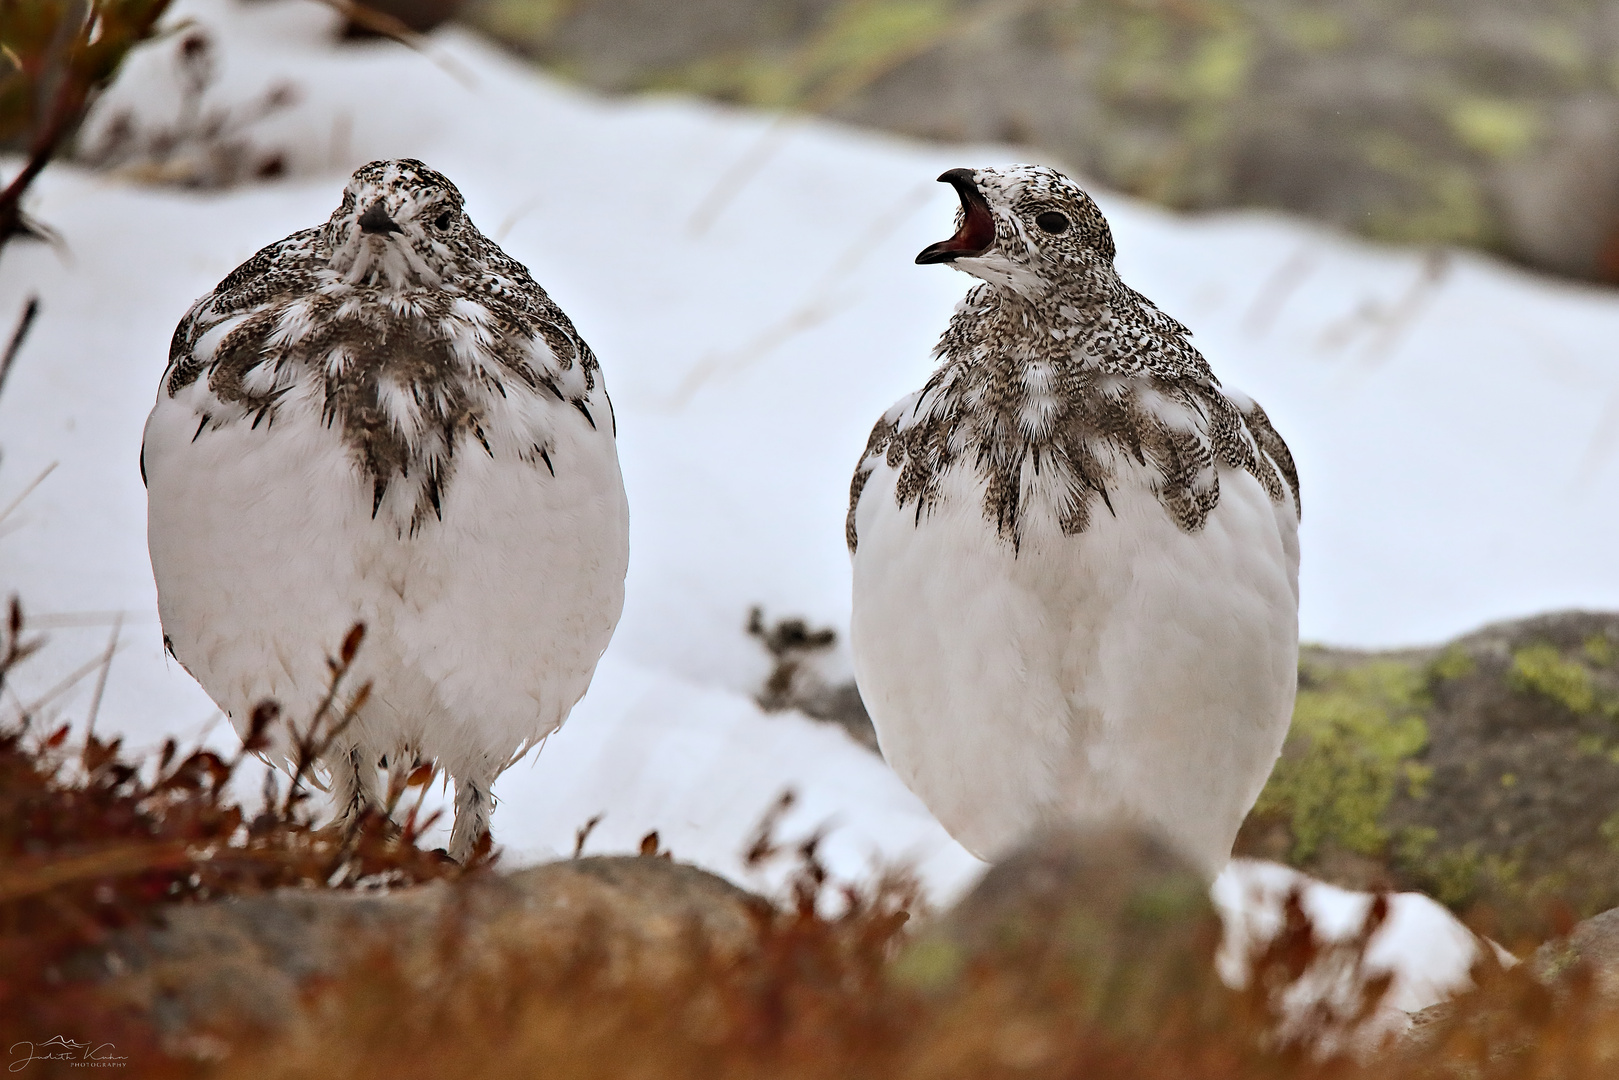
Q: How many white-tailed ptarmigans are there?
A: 2